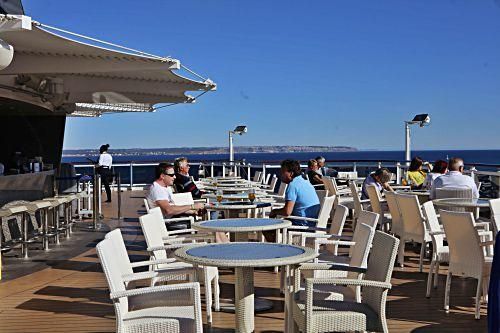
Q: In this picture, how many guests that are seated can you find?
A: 9